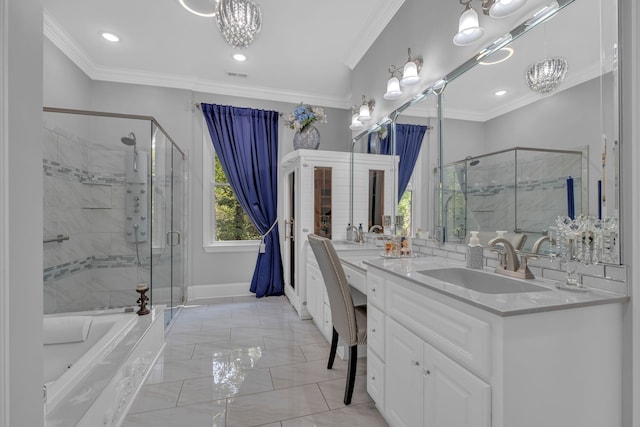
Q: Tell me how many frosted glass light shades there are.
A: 6